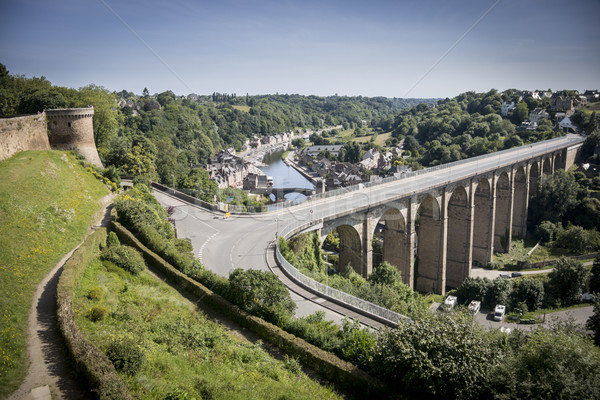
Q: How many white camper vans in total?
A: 3